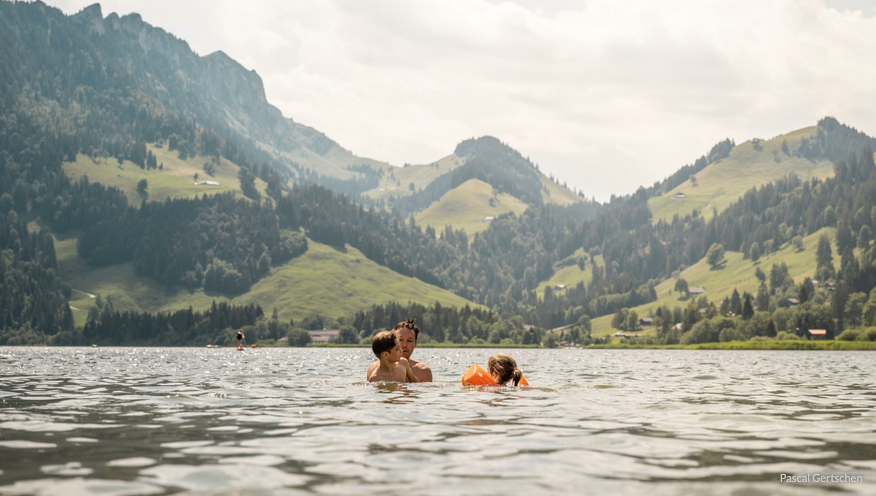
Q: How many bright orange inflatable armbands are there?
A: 2